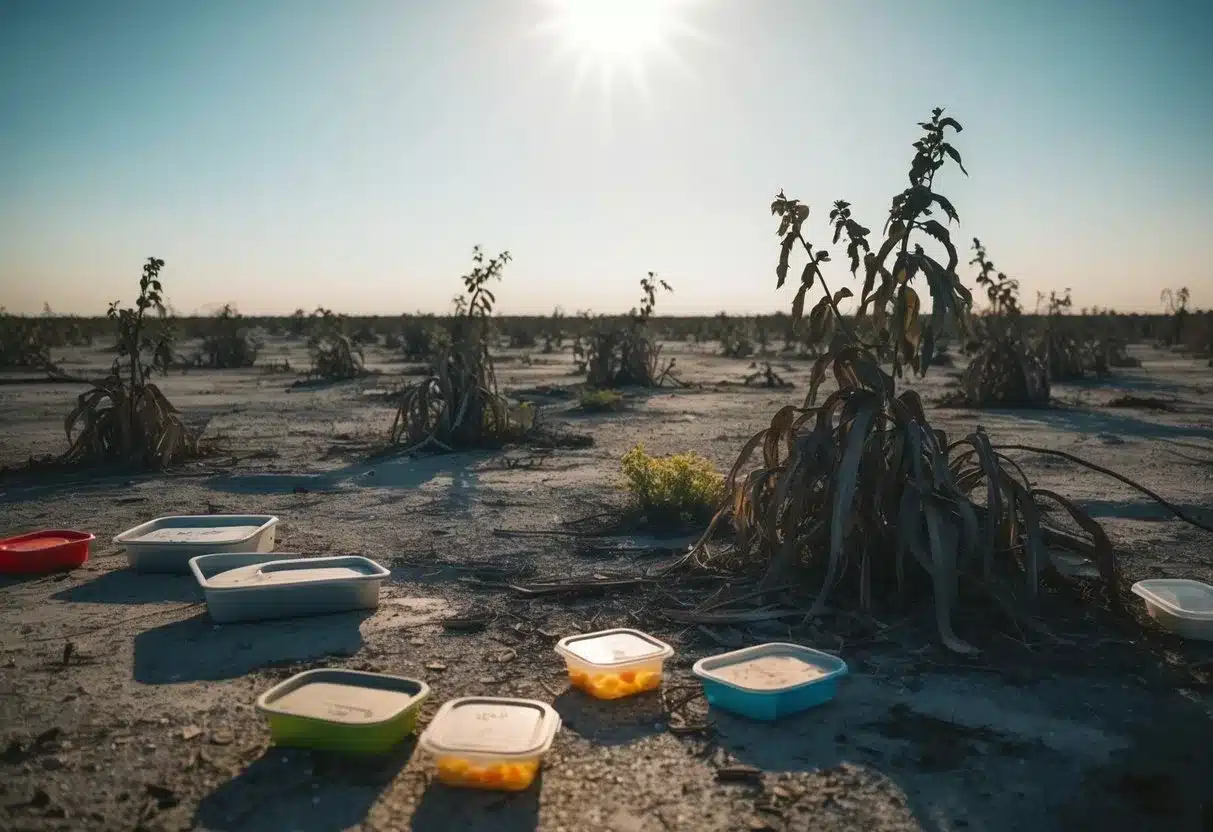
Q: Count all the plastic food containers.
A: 8